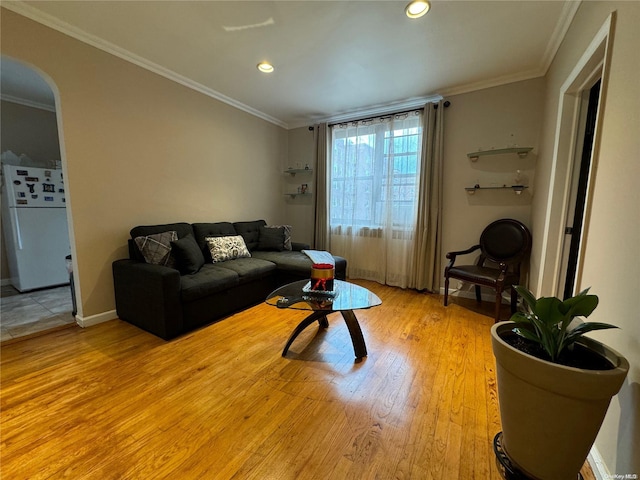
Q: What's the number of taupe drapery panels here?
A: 2